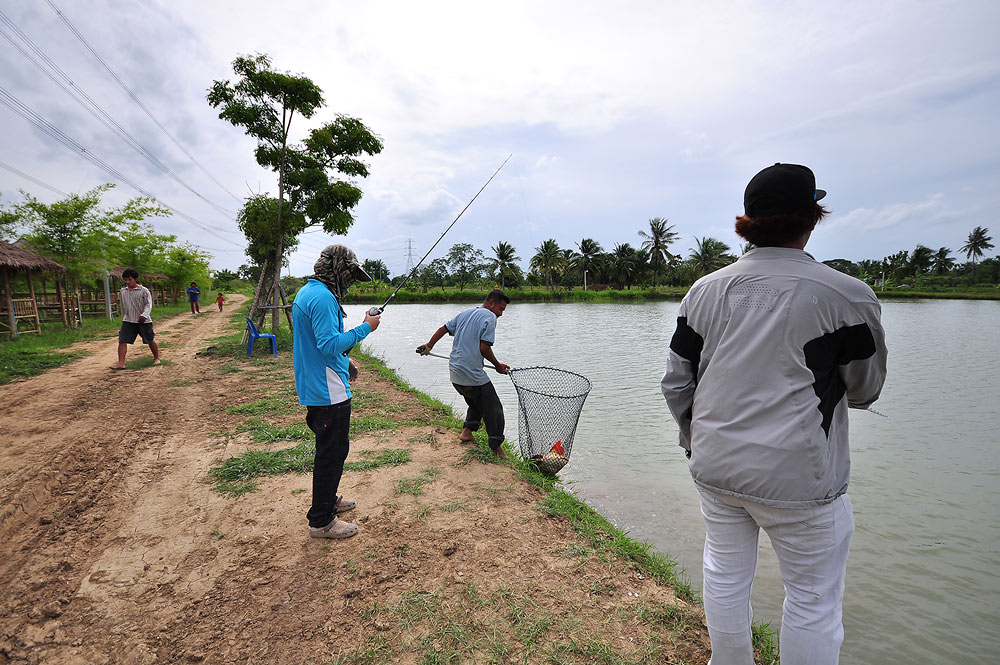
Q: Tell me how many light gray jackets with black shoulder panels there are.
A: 1